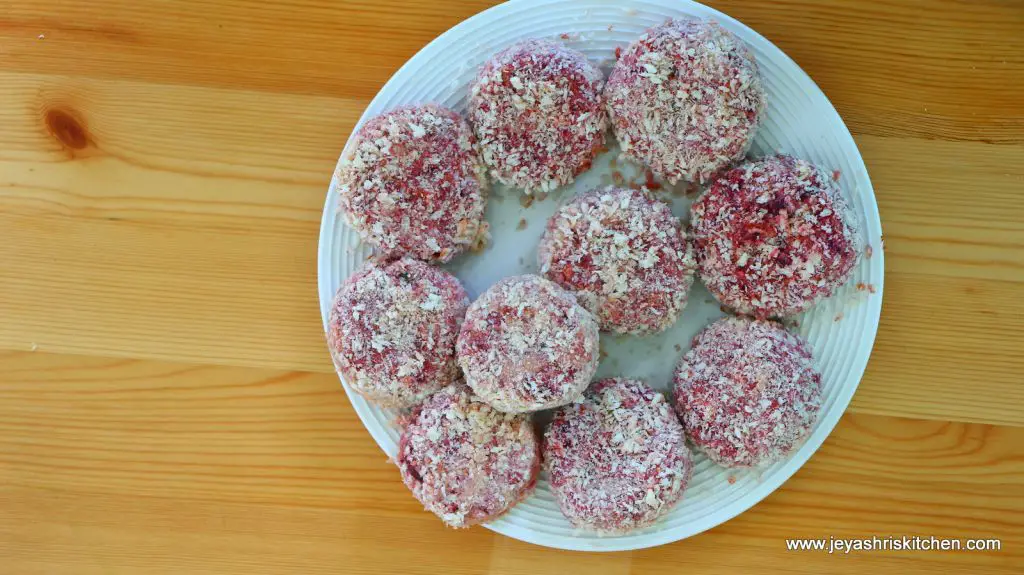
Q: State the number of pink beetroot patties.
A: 10